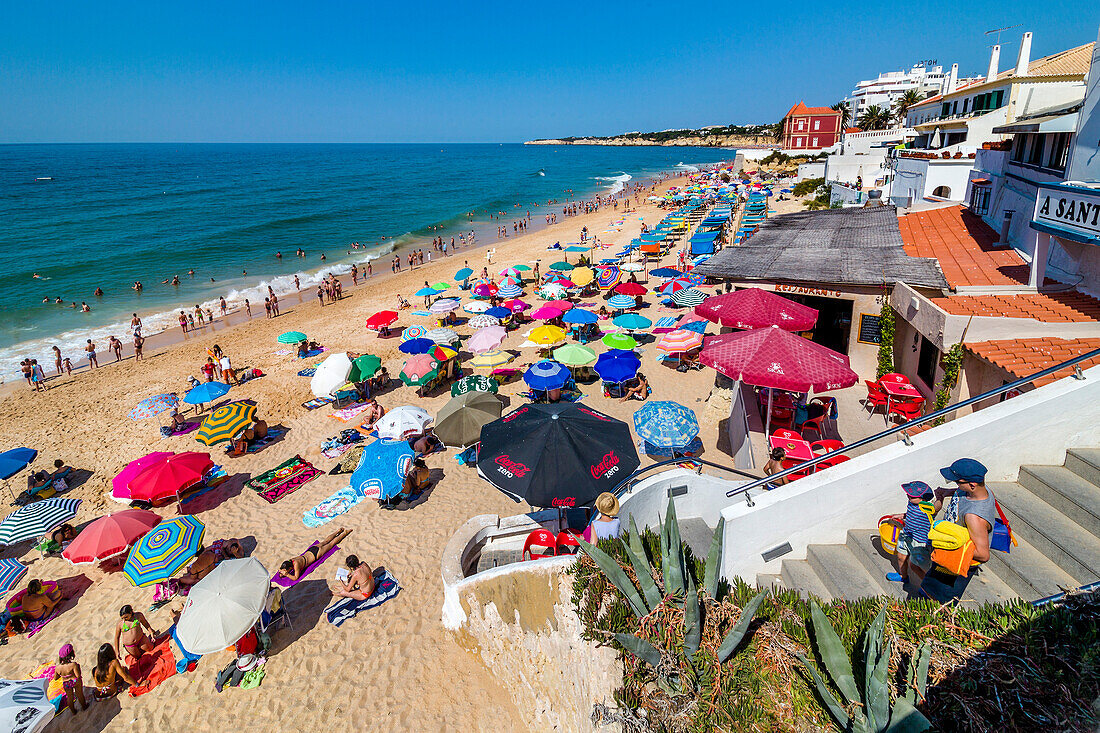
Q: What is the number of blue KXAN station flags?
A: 0